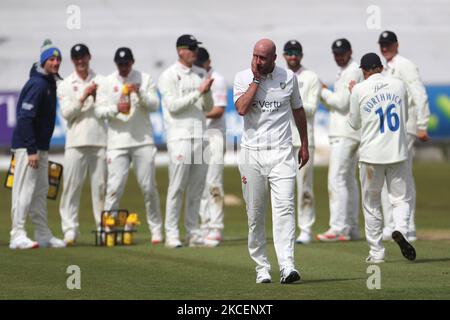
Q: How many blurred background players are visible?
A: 9